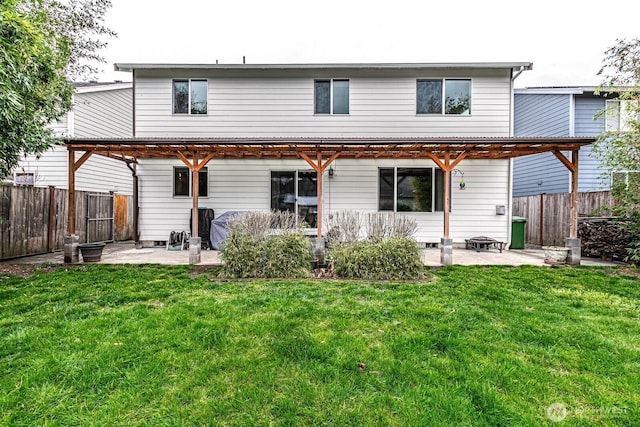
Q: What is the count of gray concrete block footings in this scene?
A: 5